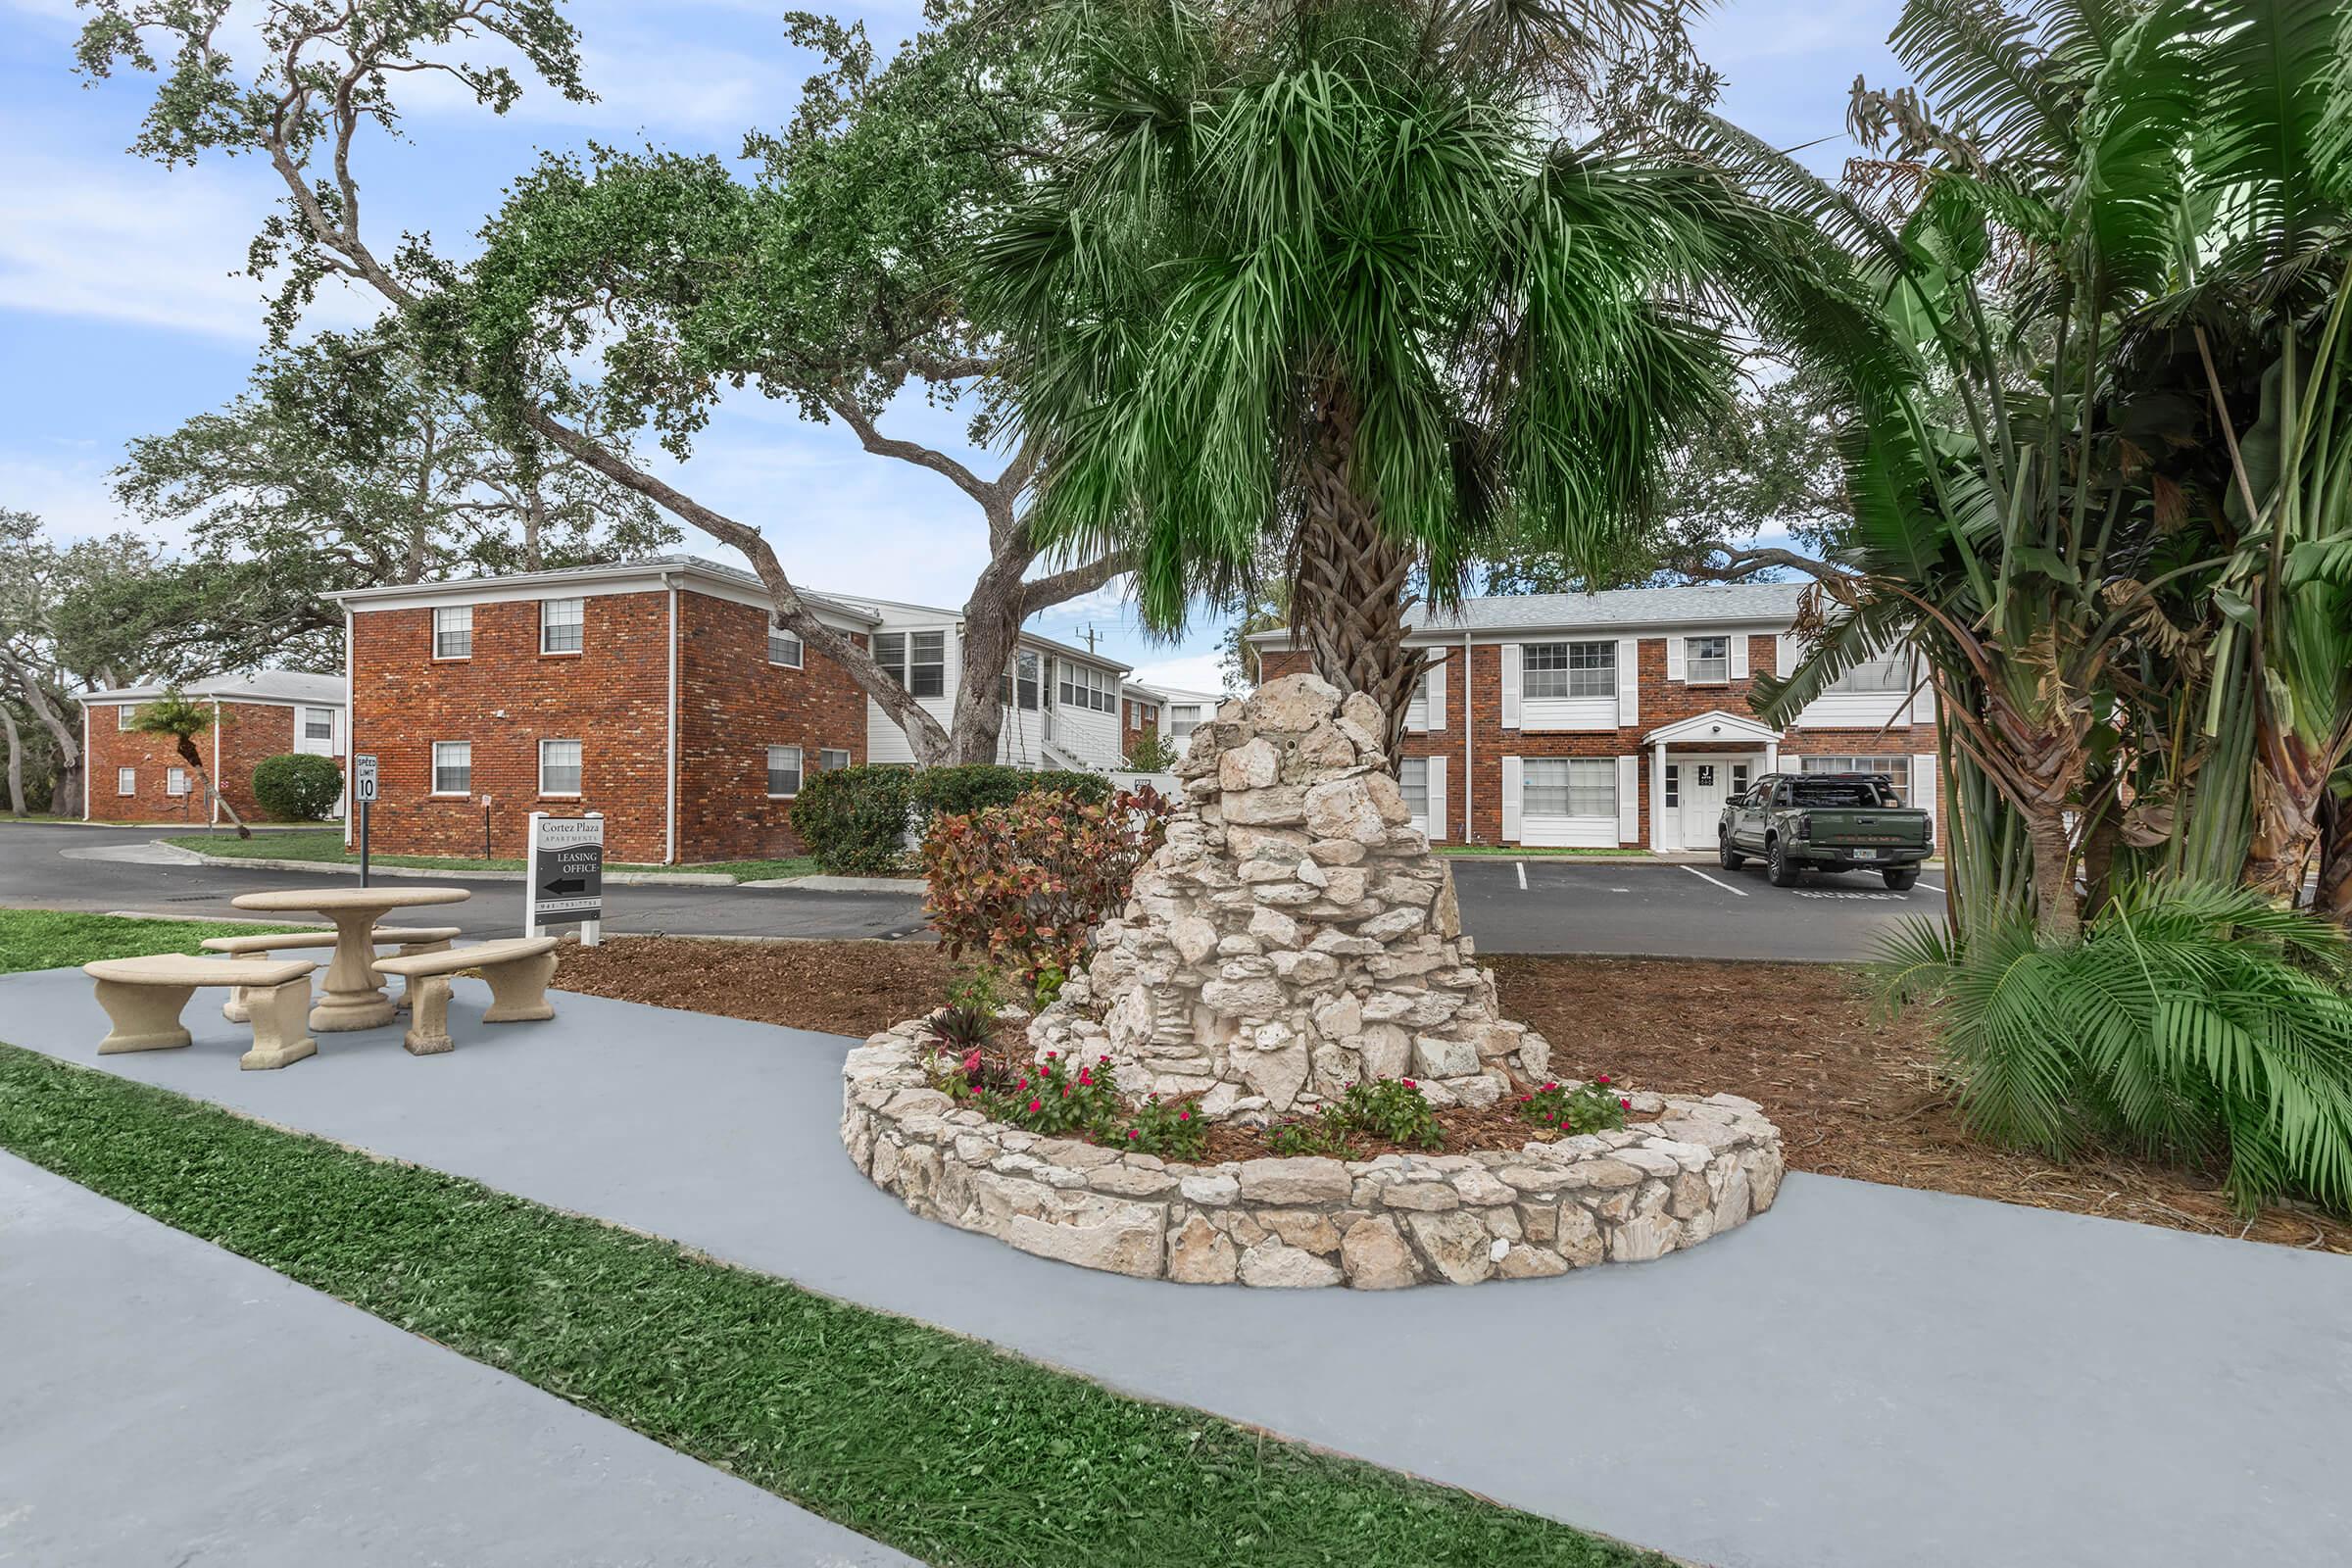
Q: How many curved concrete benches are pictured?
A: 3